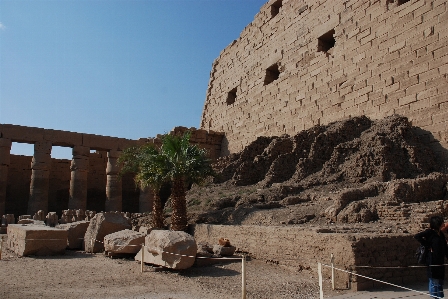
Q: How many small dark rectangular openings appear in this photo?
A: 5